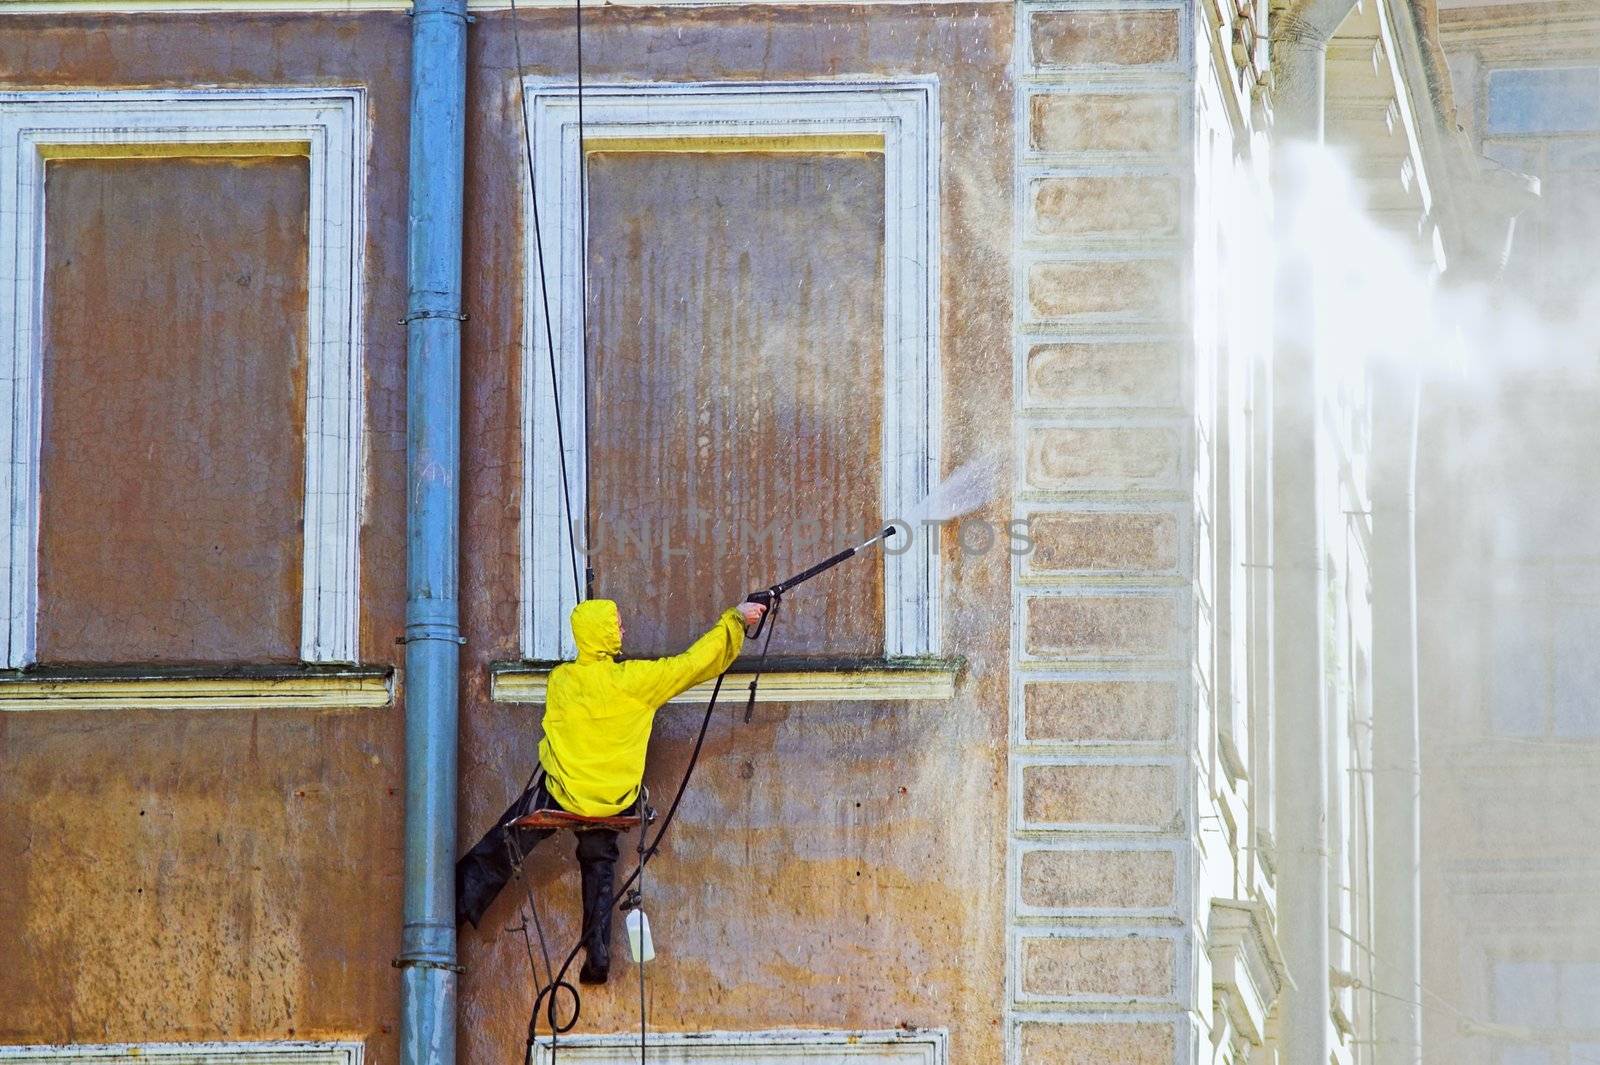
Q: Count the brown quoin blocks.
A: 13